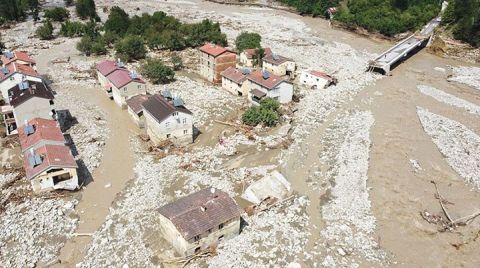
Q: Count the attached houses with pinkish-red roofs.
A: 2